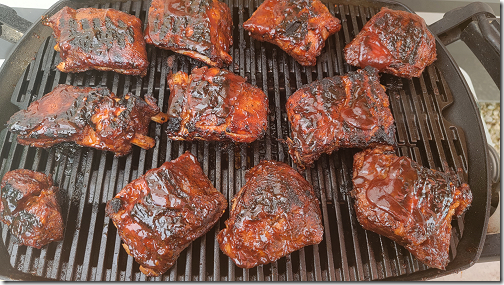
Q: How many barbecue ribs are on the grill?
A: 11